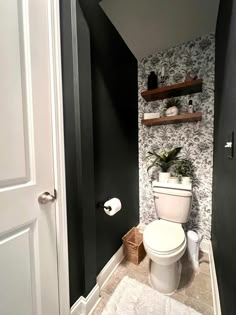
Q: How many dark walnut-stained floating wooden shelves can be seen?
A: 2